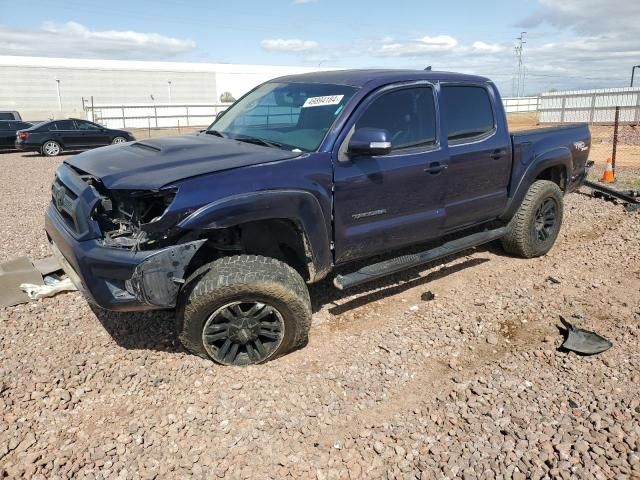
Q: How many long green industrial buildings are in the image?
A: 0